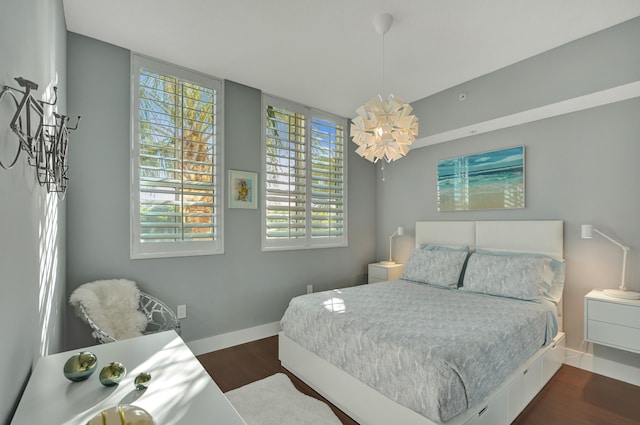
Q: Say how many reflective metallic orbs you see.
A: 3